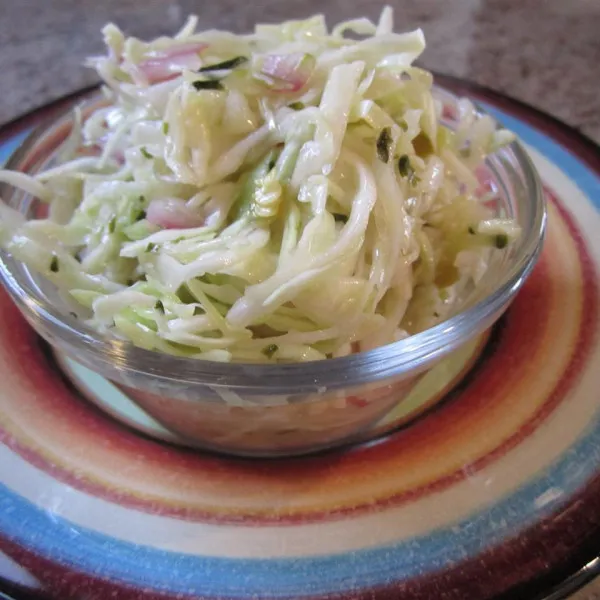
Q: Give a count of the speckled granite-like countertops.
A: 1